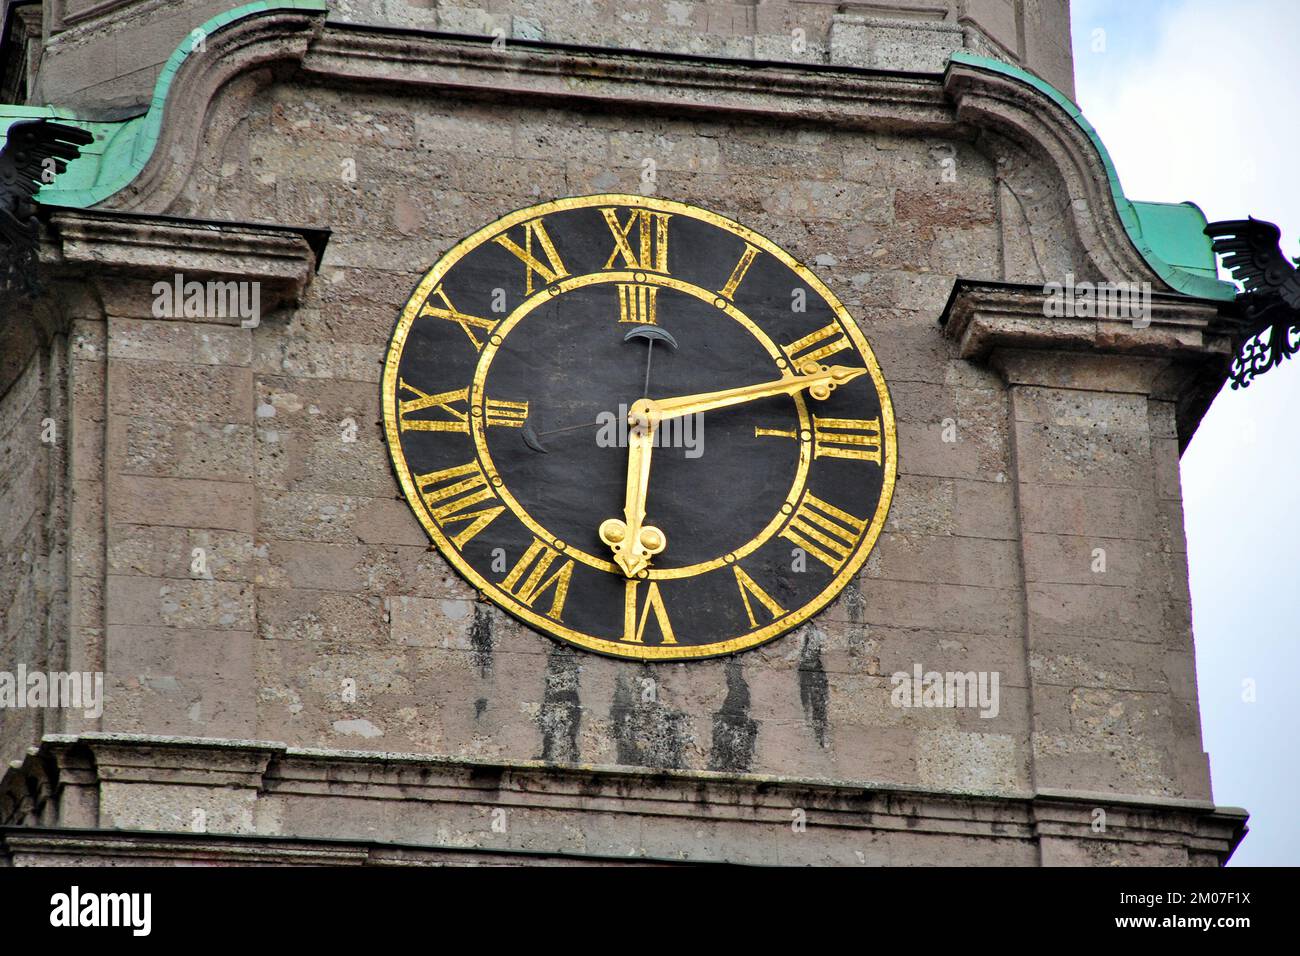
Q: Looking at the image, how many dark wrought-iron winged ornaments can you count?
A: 2